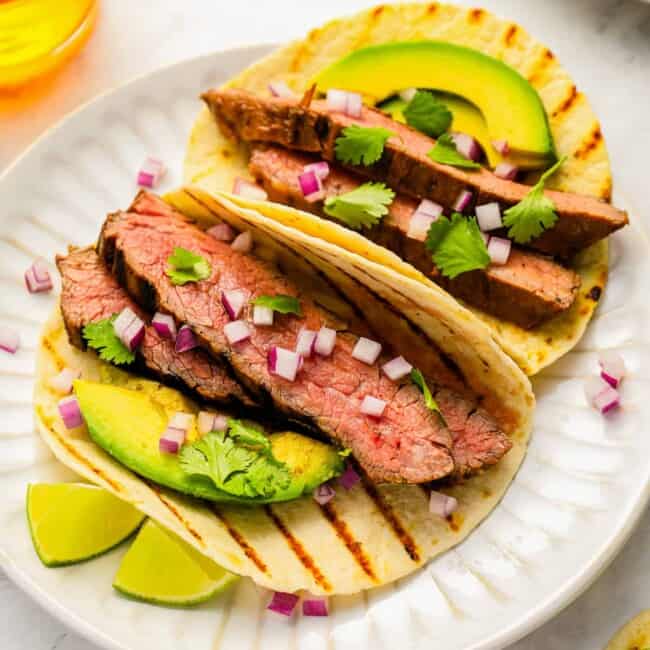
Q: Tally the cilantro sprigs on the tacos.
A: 11